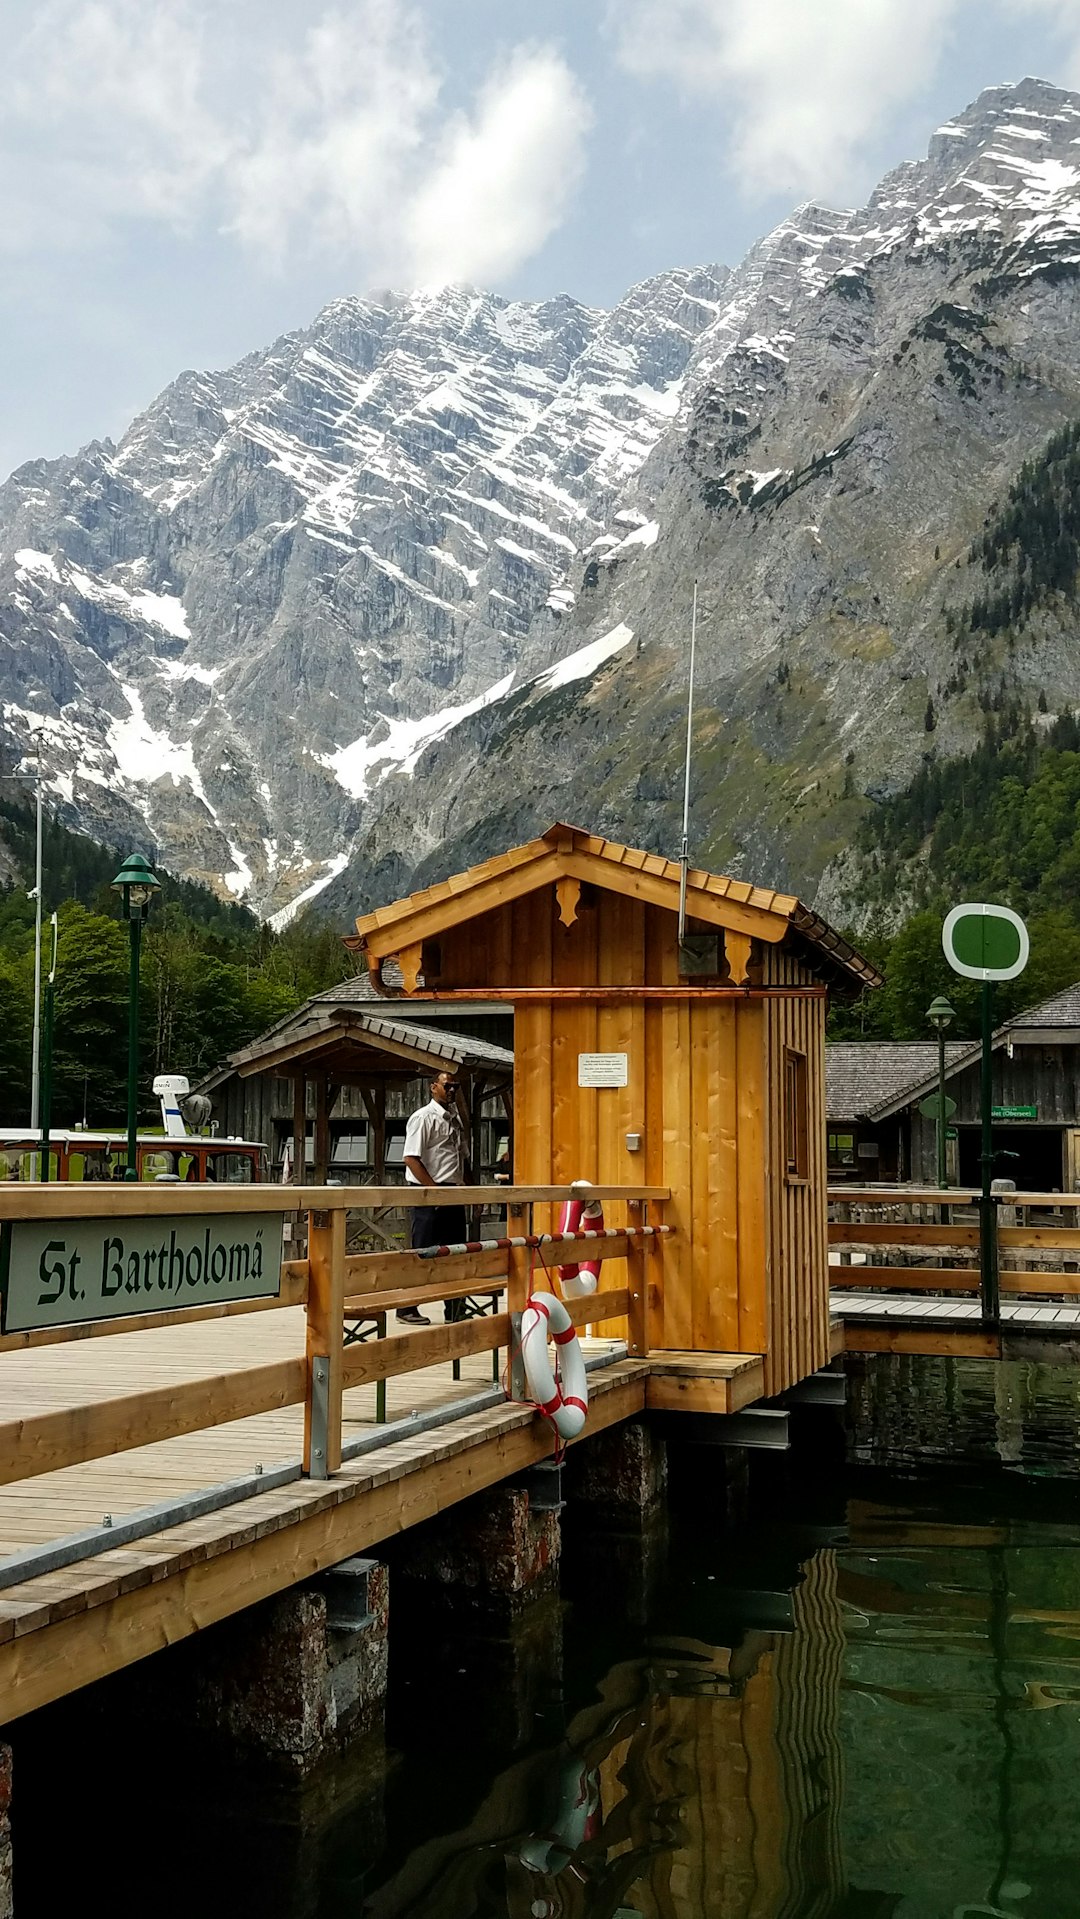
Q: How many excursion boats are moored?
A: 1